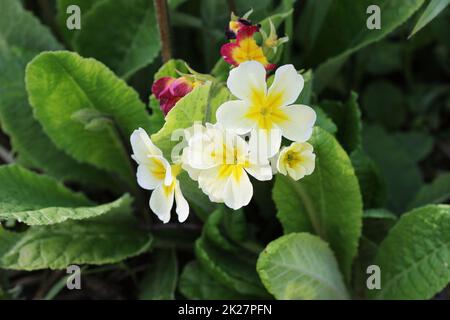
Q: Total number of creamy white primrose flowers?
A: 4